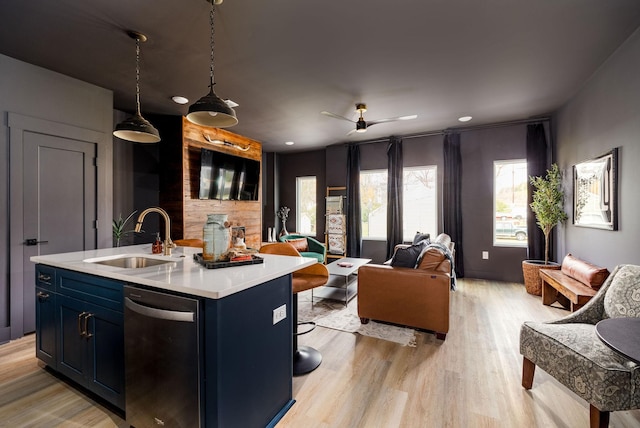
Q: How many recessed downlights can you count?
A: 3